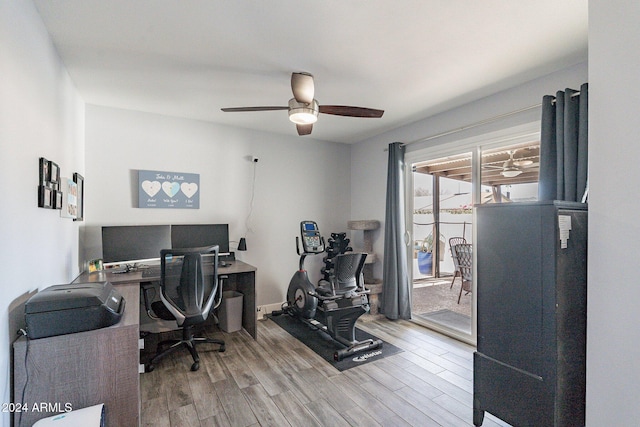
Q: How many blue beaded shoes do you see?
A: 0